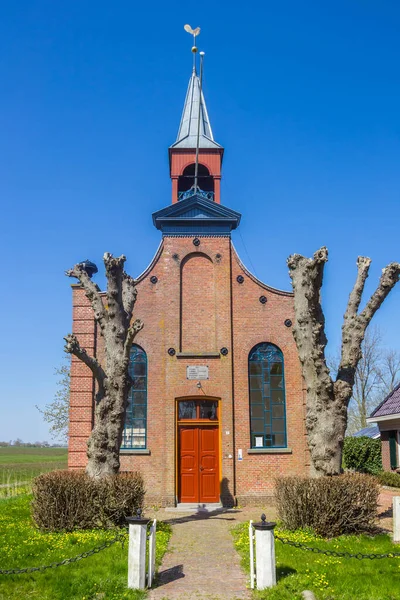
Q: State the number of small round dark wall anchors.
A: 7